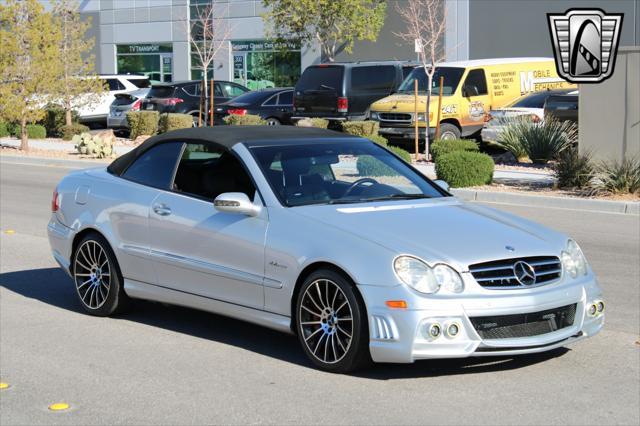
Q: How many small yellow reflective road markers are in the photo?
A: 3